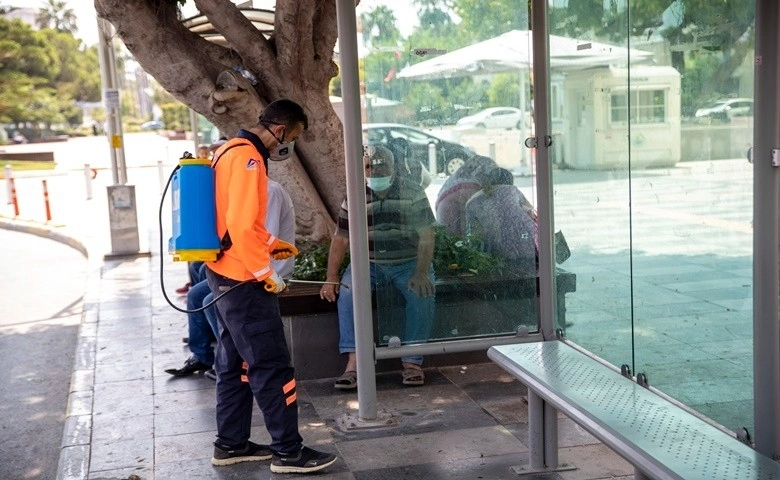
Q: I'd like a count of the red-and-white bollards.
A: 2